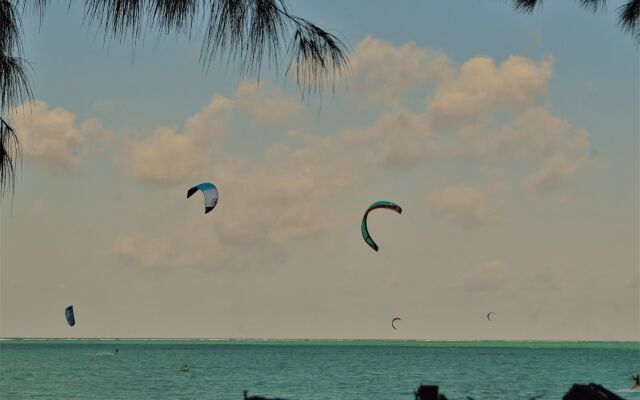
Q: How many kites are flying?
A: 5